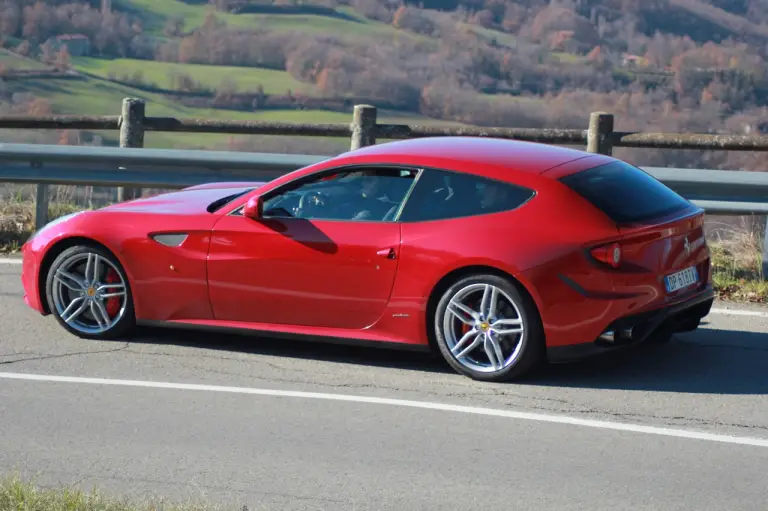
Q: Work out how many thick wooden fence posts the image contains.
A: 3